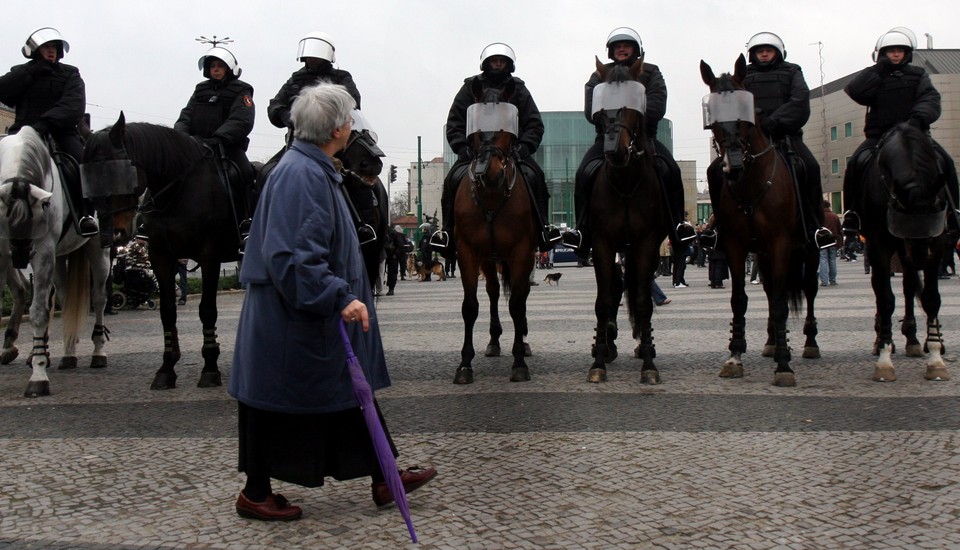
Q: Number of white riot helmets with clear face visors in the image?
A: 7